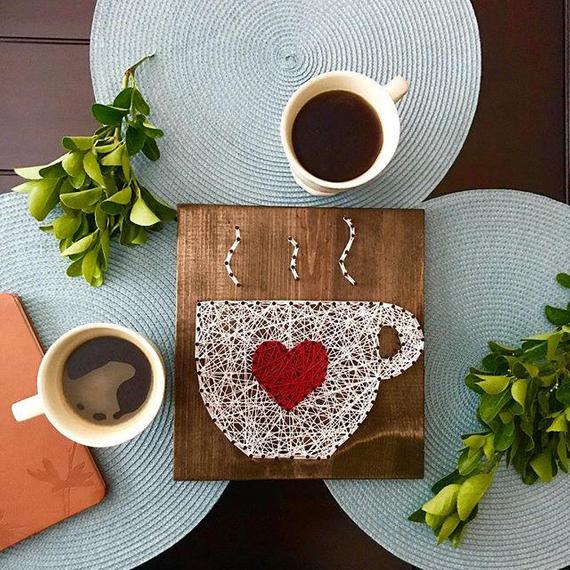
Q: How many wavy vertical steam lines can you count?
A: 3